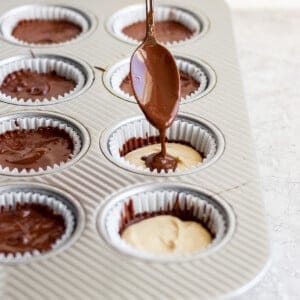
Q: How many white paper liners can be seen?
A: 8